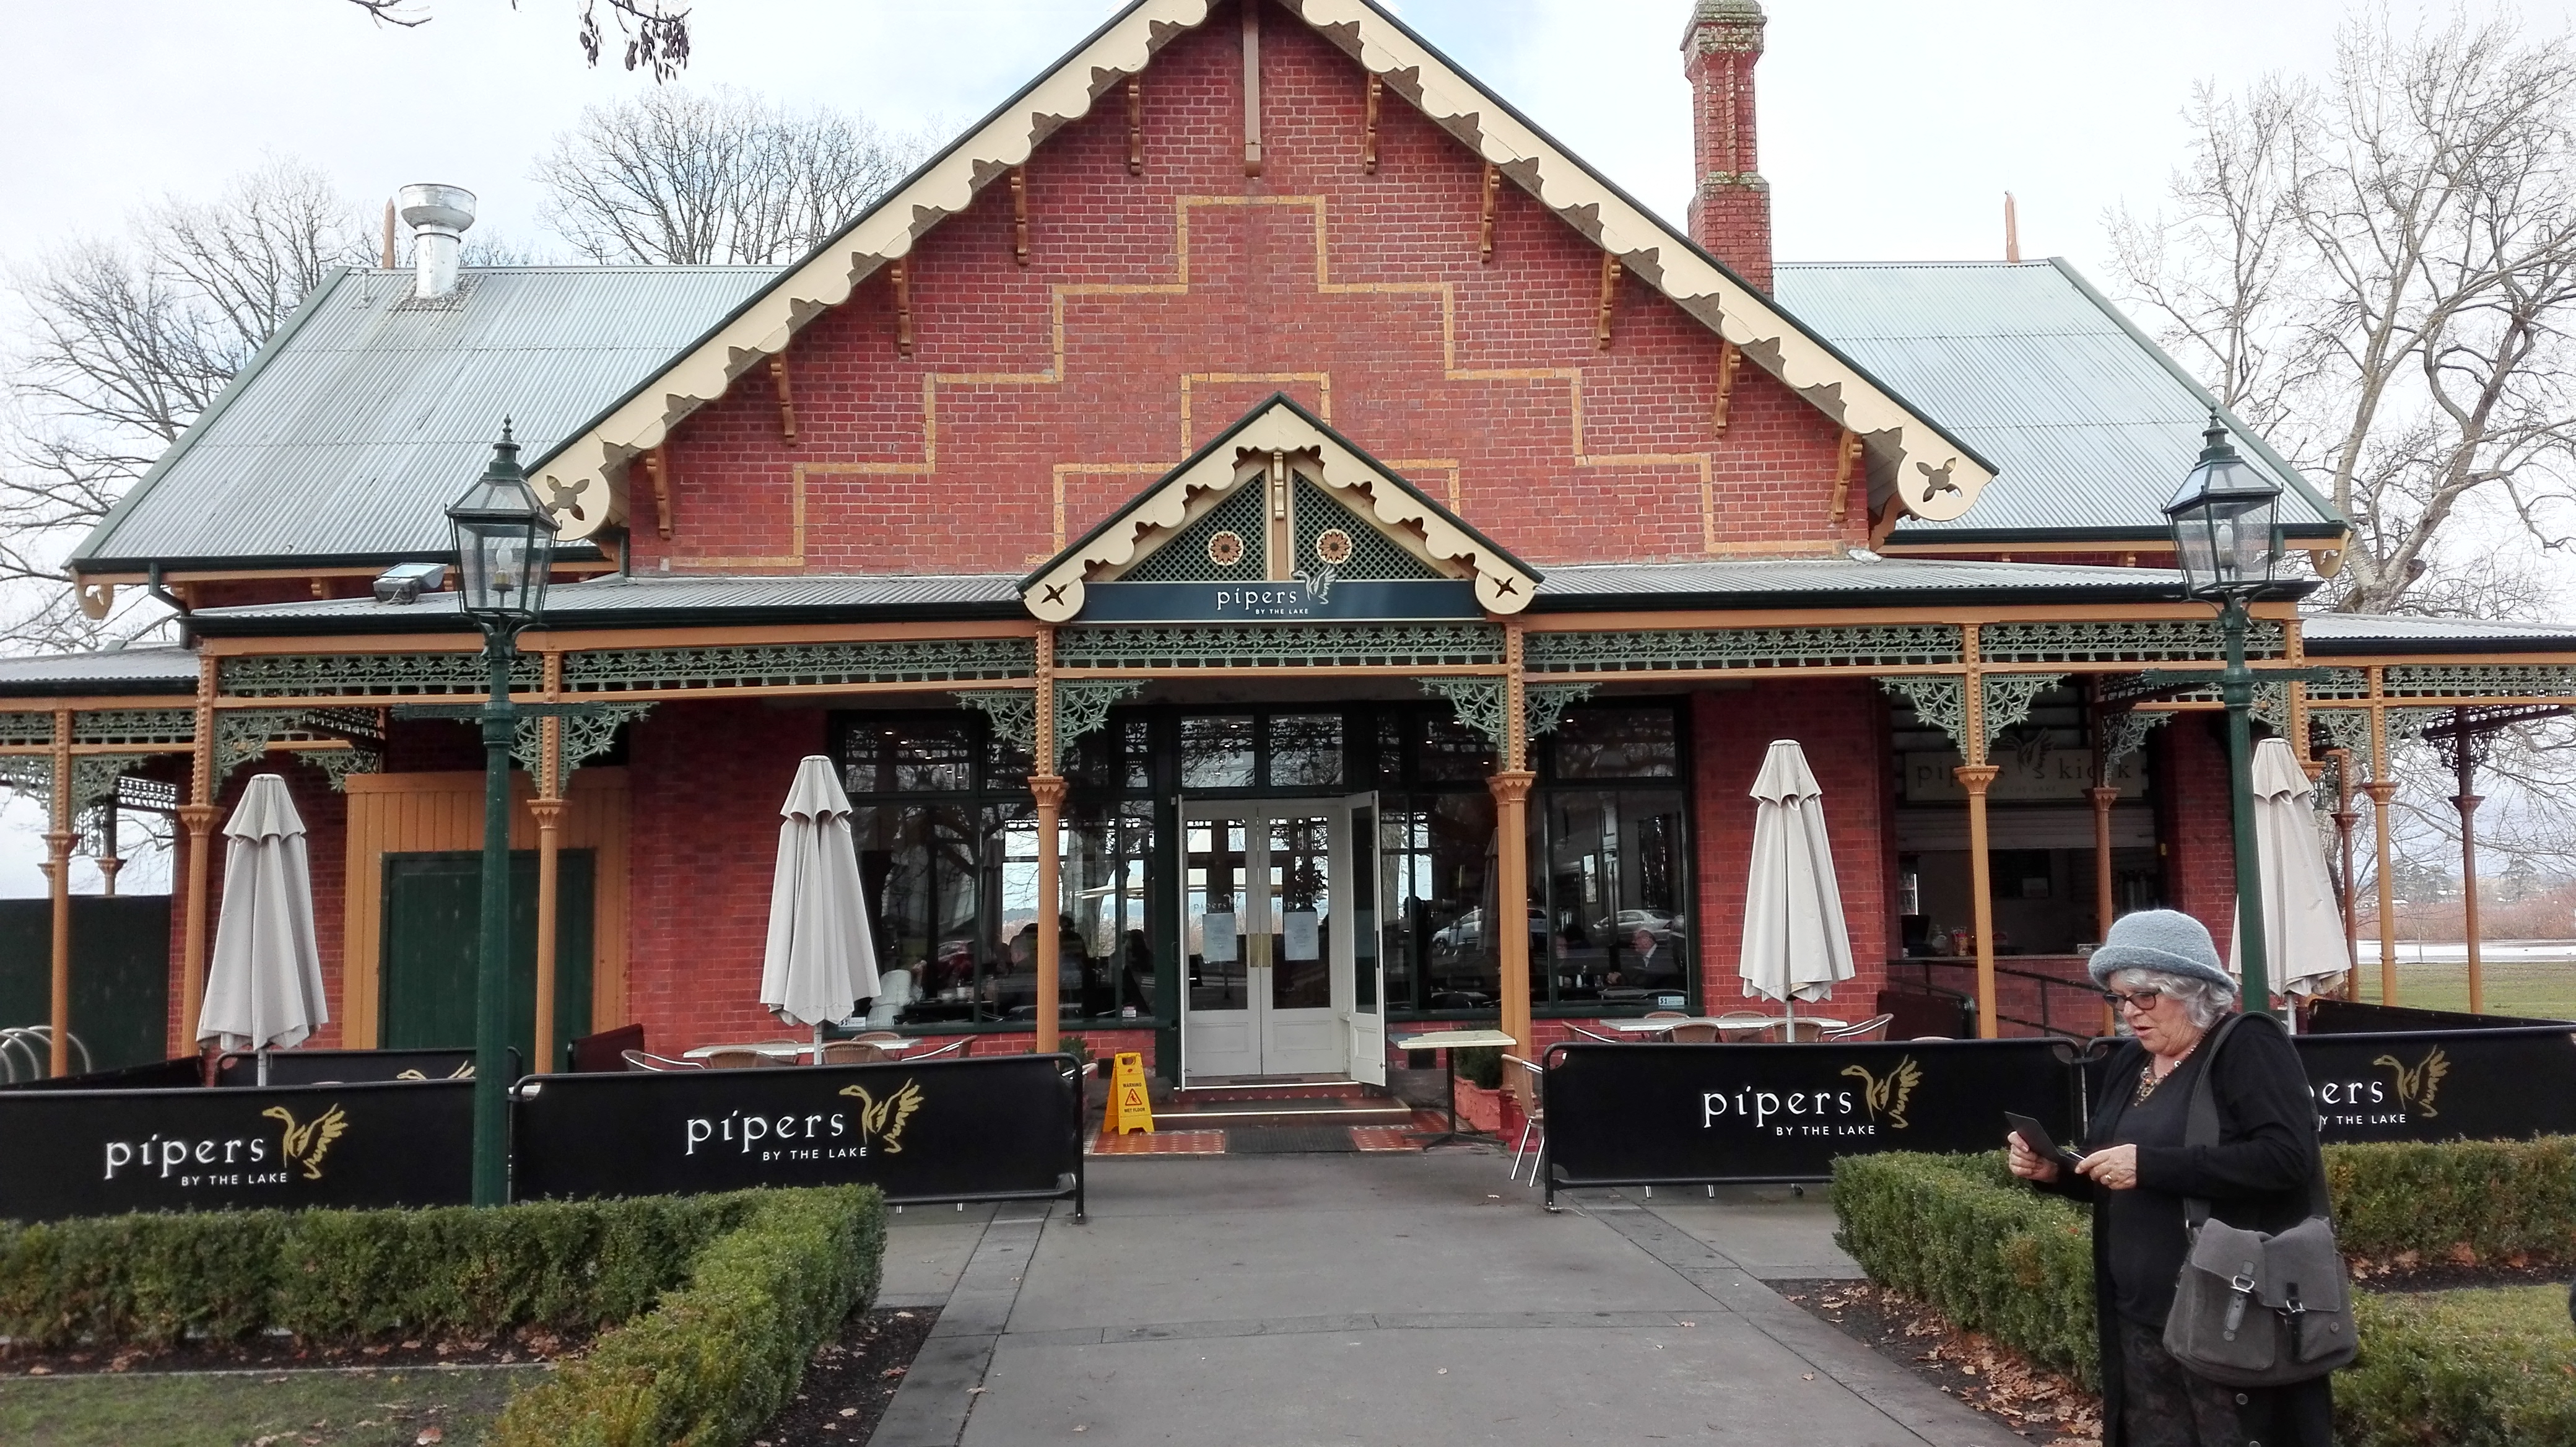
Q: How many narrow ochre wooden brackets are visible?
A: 10